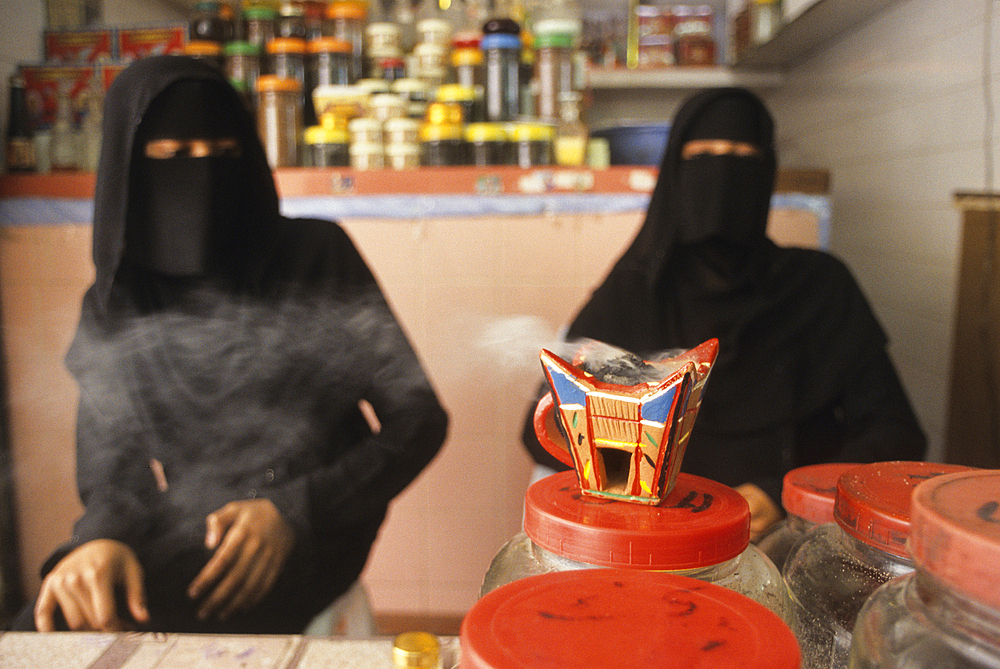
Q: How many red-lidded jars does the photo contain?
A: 5